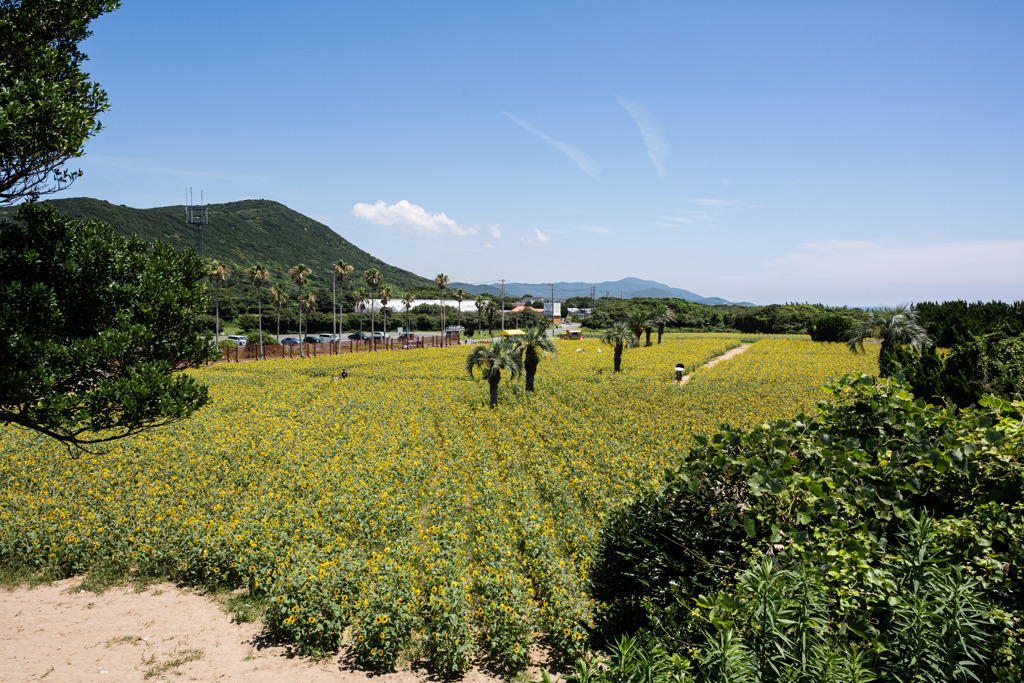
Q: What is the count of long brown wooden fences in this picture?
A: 1